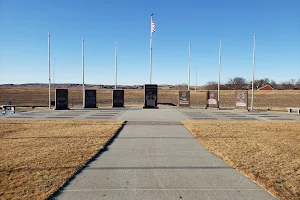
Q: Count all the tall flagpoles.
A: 7